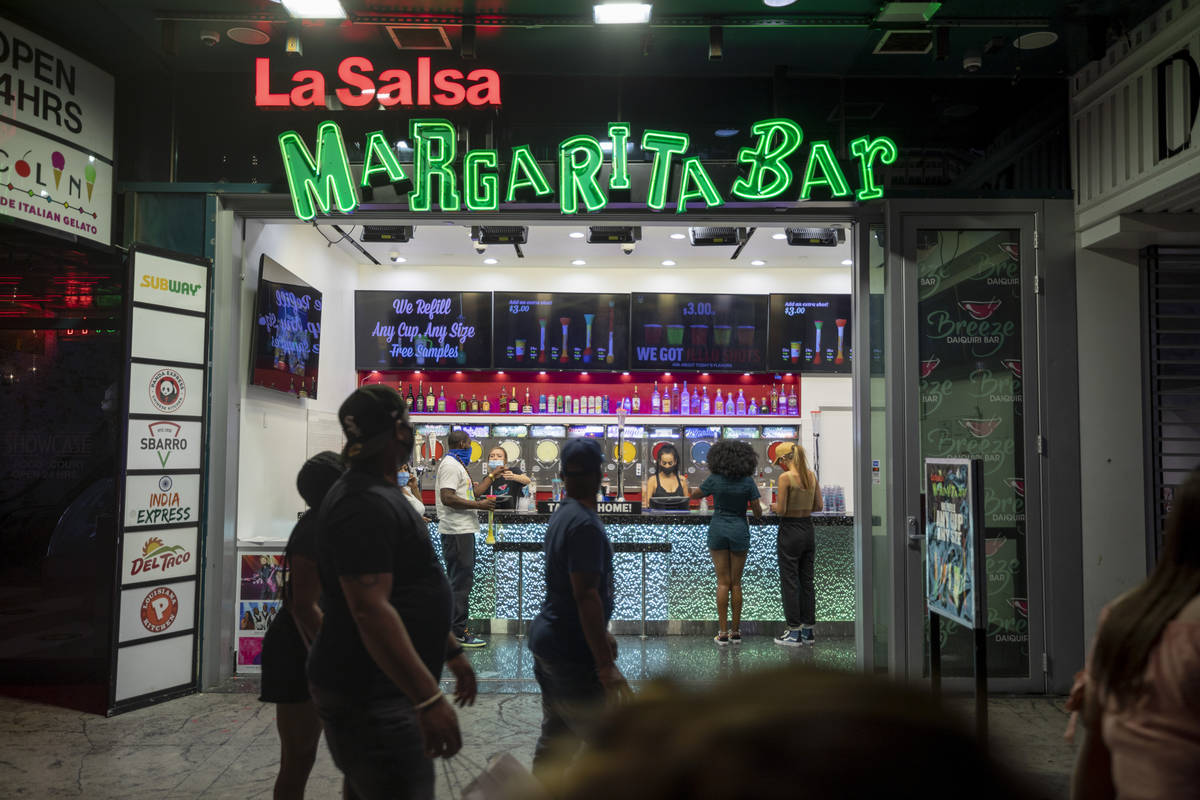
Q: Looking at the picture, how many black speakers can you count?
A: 5